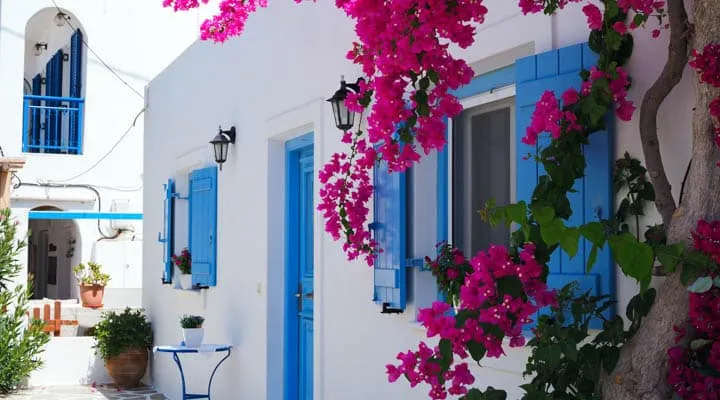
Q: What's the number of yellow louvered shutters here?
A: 0